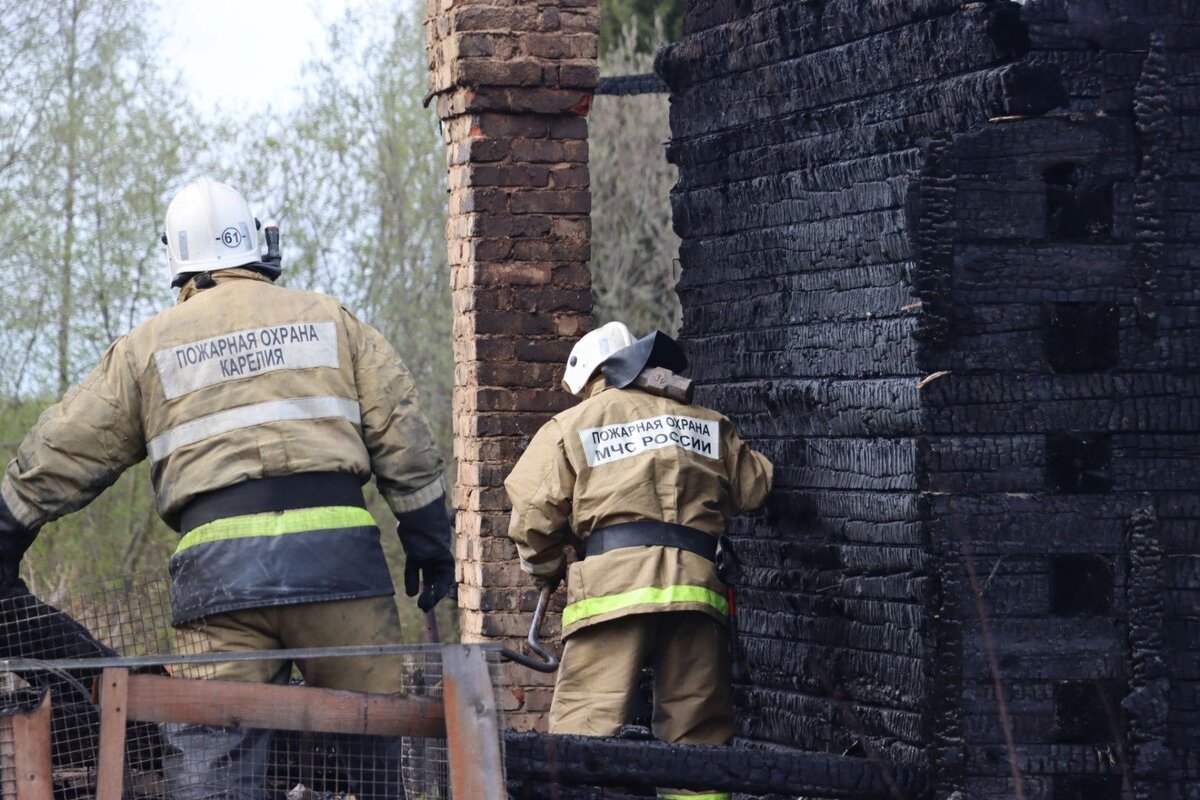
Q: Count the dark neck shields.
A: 1